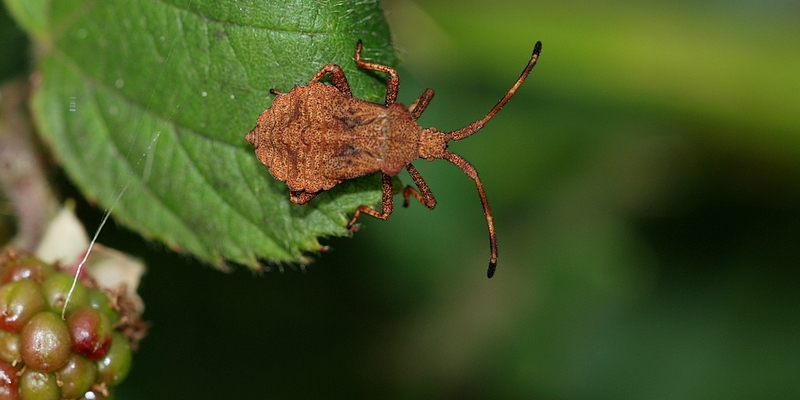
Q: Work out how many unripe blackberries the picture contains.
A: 1